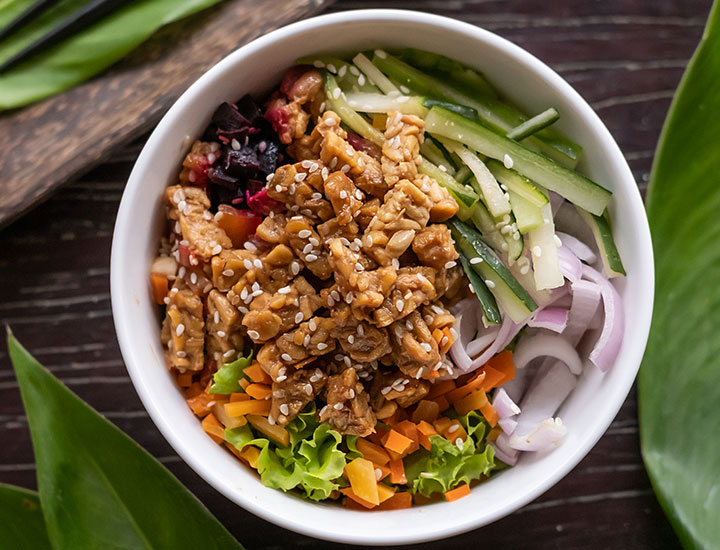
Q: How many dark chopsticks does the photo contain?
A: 2